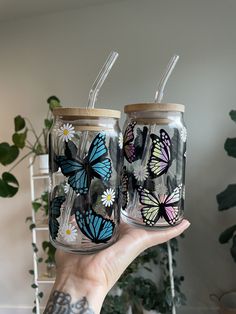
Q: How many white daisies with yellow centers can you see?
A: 3